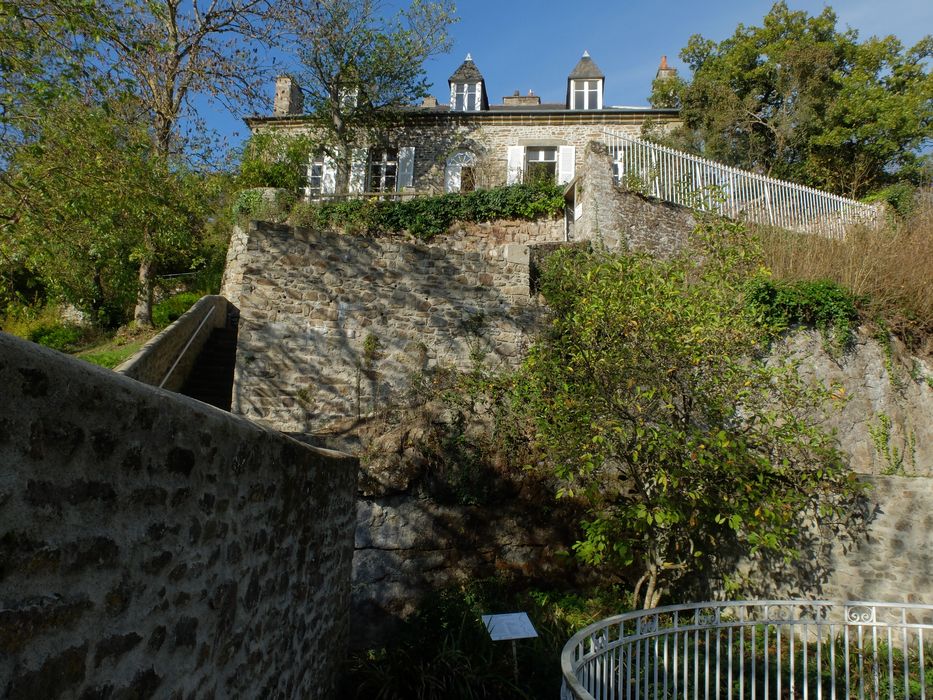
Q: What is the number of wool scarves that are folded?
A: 0